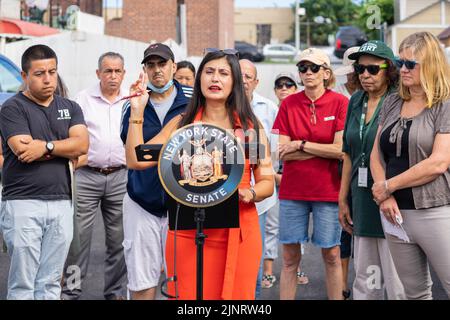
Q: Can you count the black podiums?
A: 1